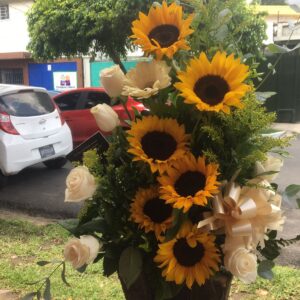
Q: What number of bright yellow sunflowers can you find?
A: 6